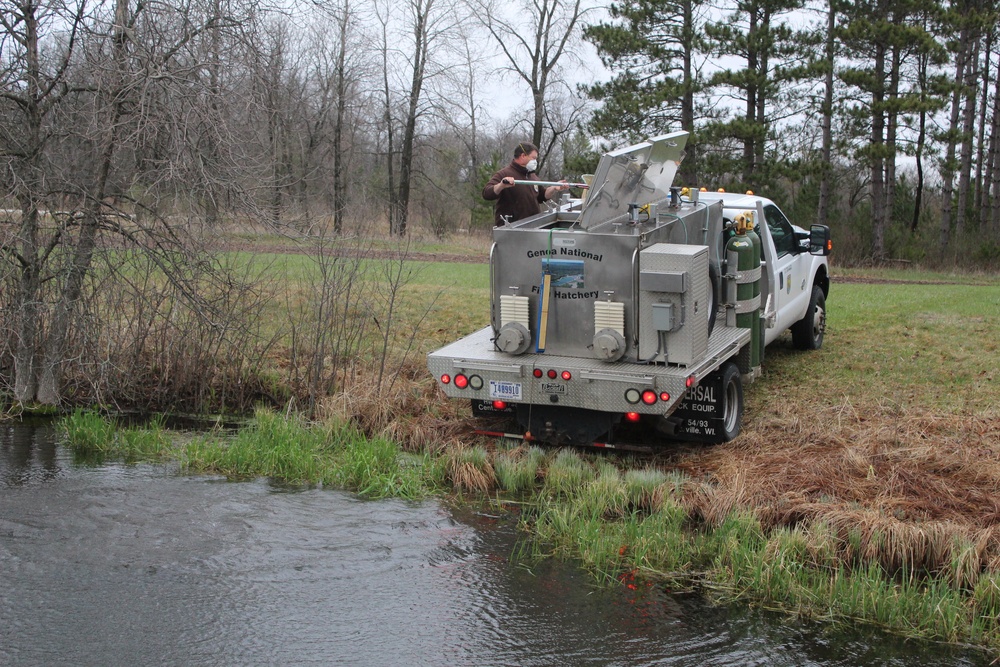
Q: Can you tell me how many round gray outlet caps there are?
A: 2